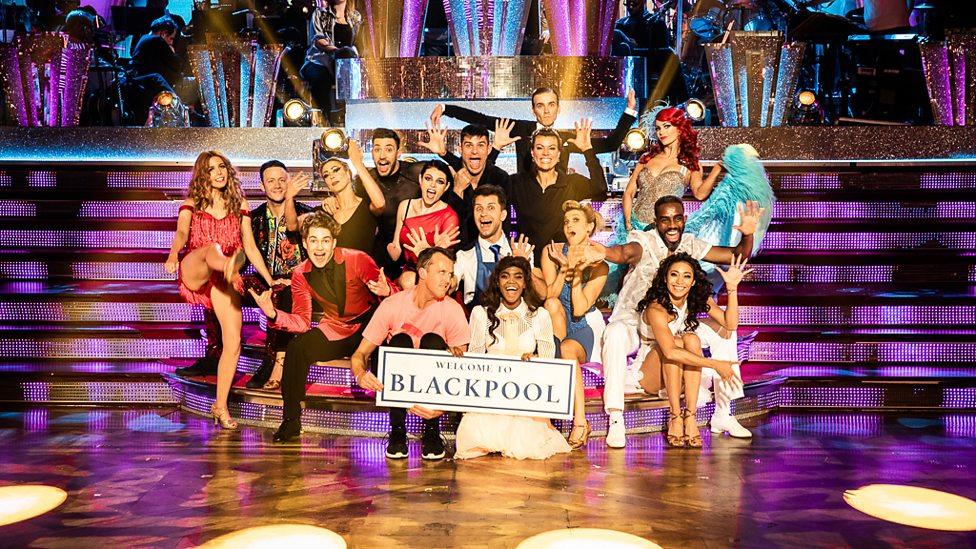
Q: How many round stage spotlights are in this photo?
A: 6